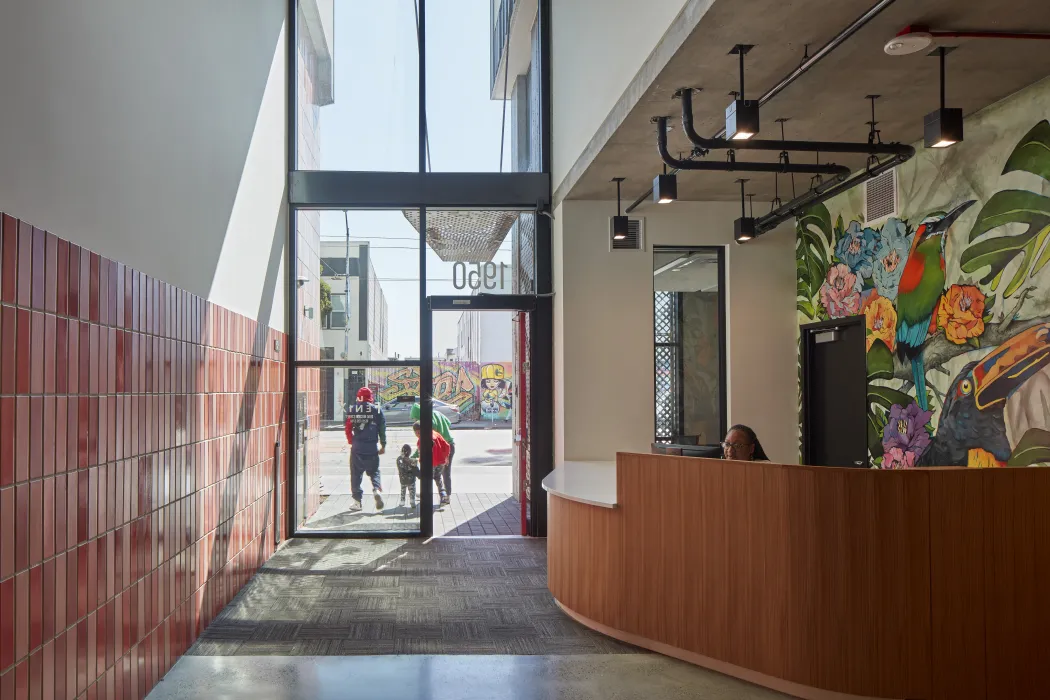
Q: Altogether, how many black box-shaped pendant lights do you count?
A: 5